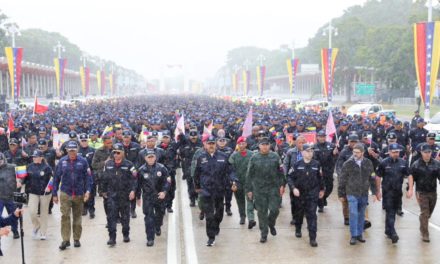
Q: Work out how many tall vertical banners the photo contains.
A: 11